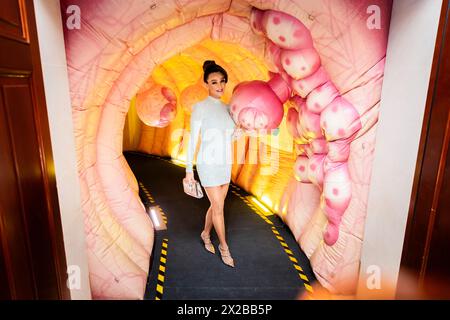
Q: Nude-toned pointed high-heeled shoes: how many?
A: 2